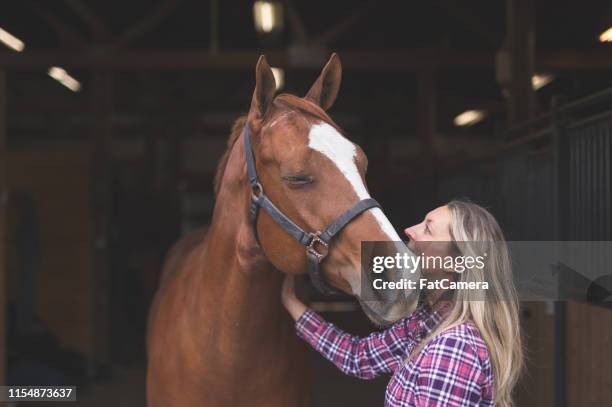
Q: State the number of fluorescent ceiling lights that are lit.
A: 7